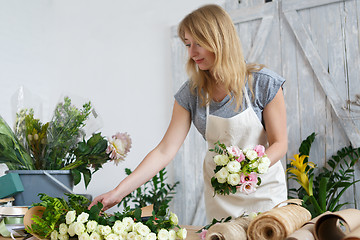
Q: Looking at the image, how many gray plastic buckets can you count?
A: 1